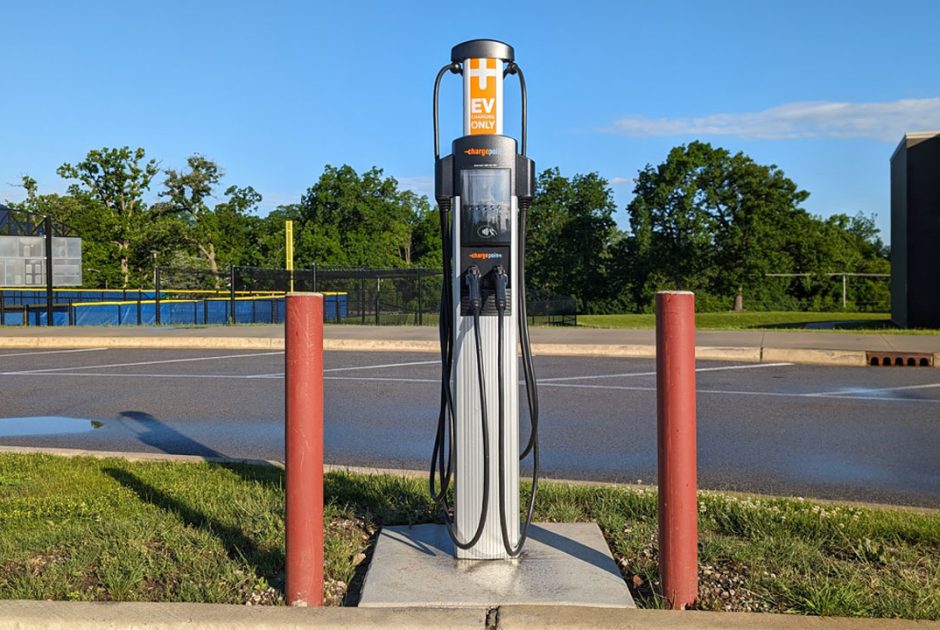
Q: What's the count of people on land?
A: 0